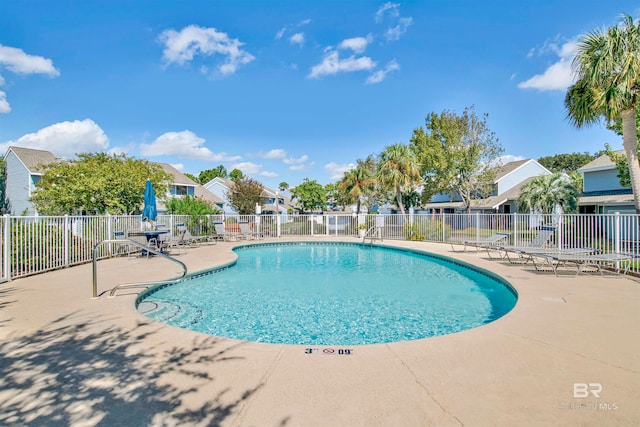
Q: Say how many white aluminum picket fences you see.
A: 1